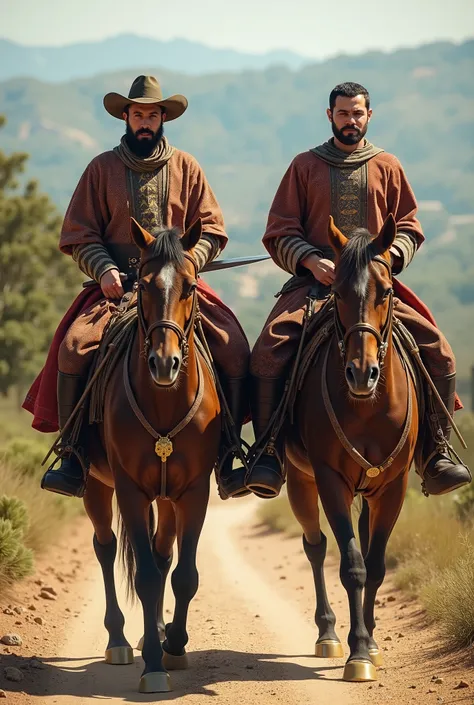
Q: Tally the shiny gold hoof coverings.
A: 6